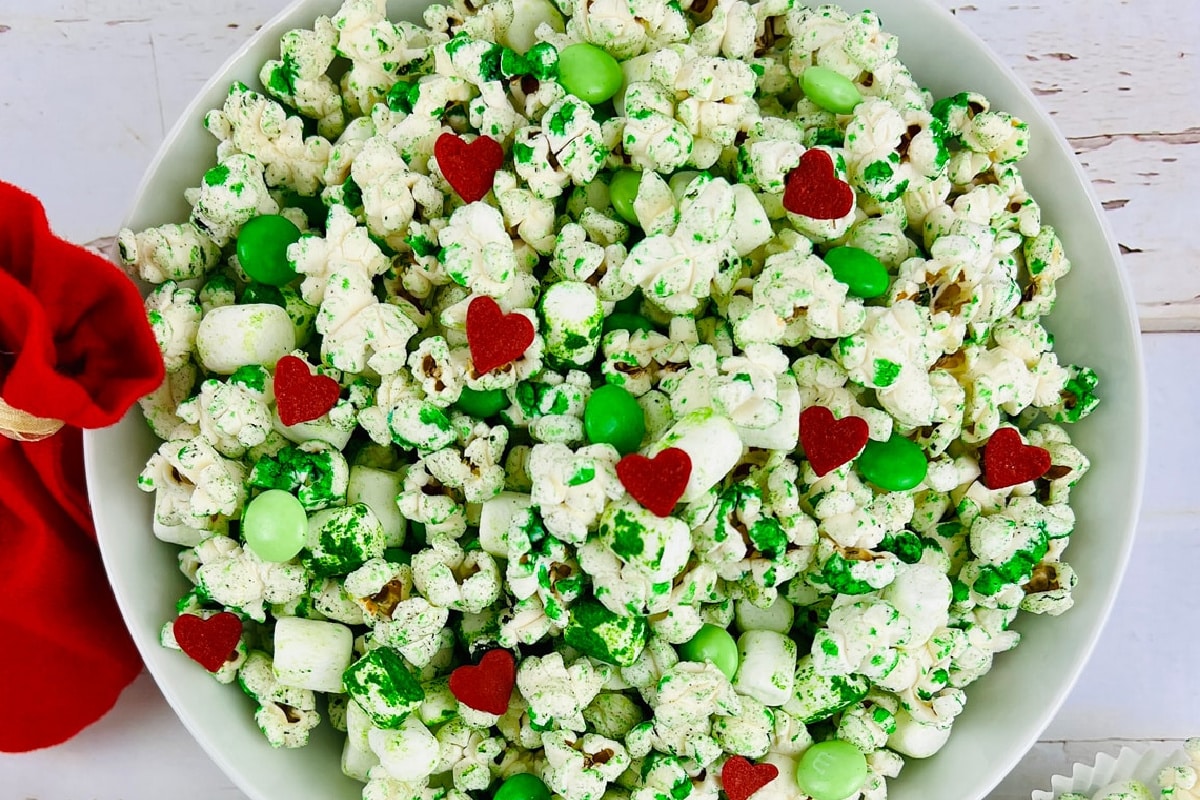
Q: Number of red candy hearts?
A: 10